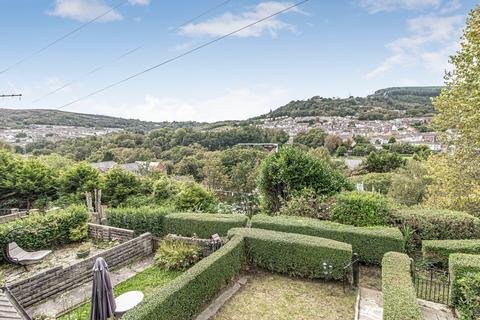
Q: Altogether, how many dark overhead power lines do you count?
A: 3